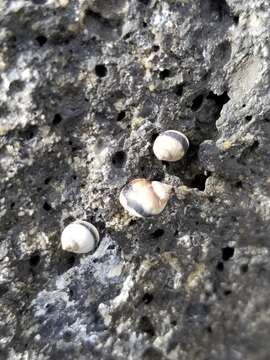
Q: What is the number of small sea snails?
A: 3